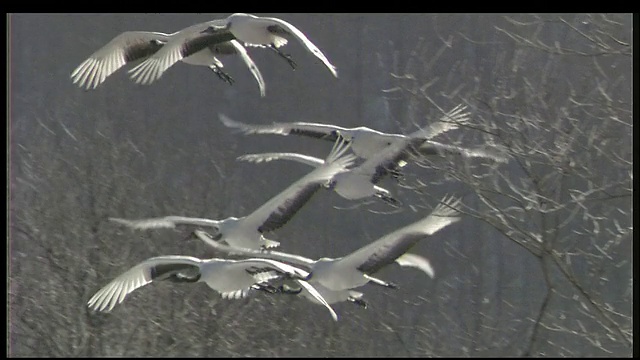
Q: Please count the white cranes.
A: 8